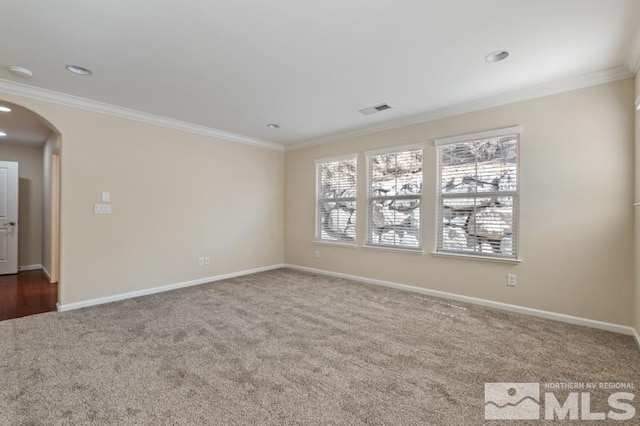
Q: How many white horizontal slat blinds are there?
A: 3